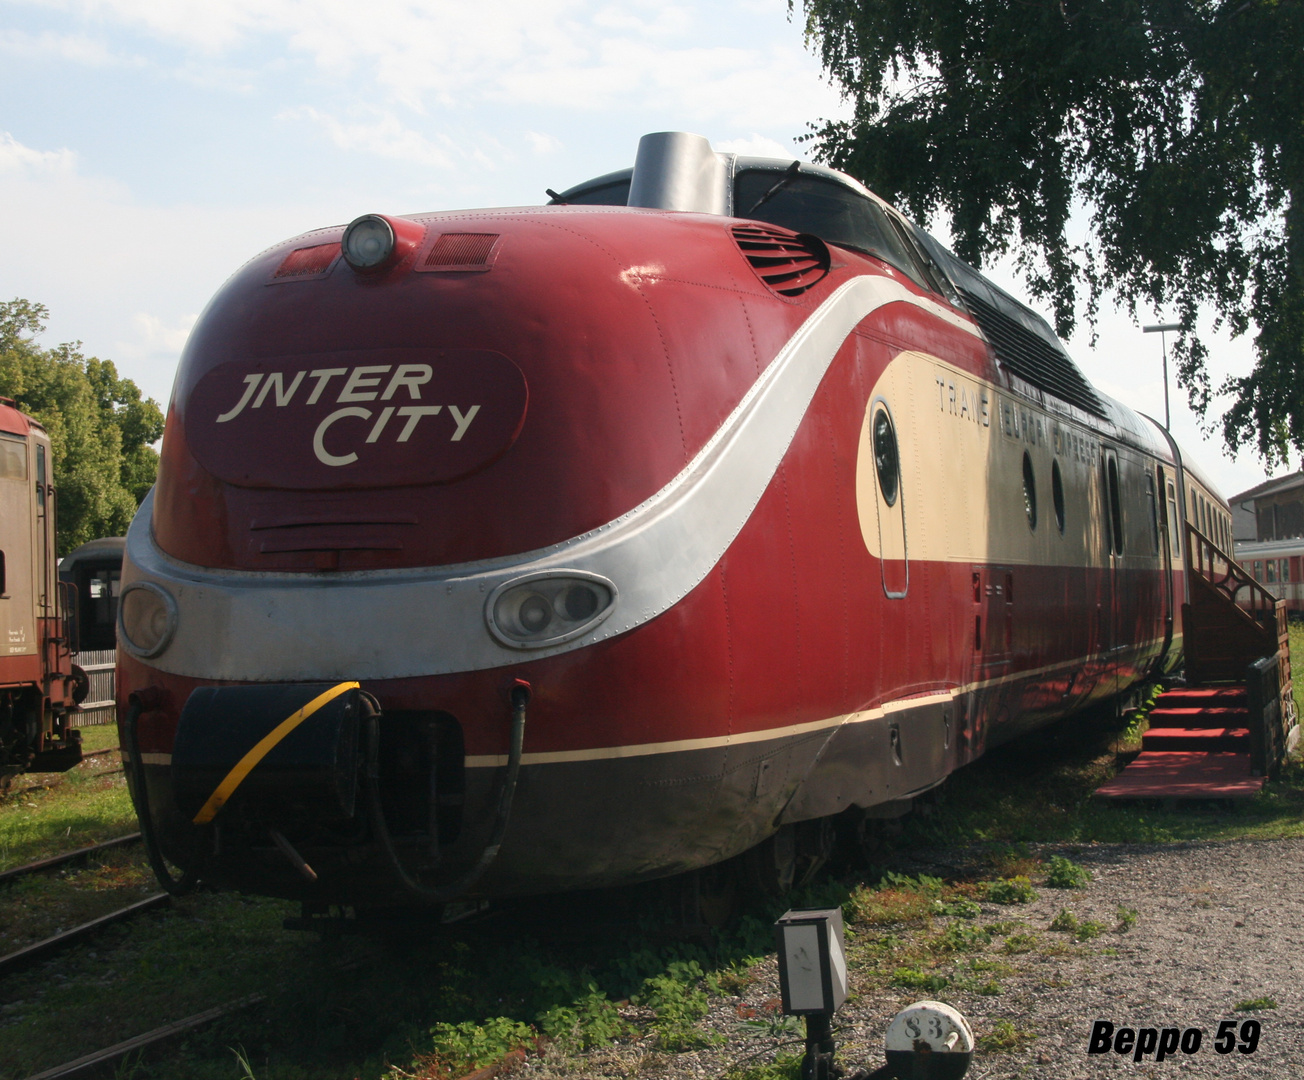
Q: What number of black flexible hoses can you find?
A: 2